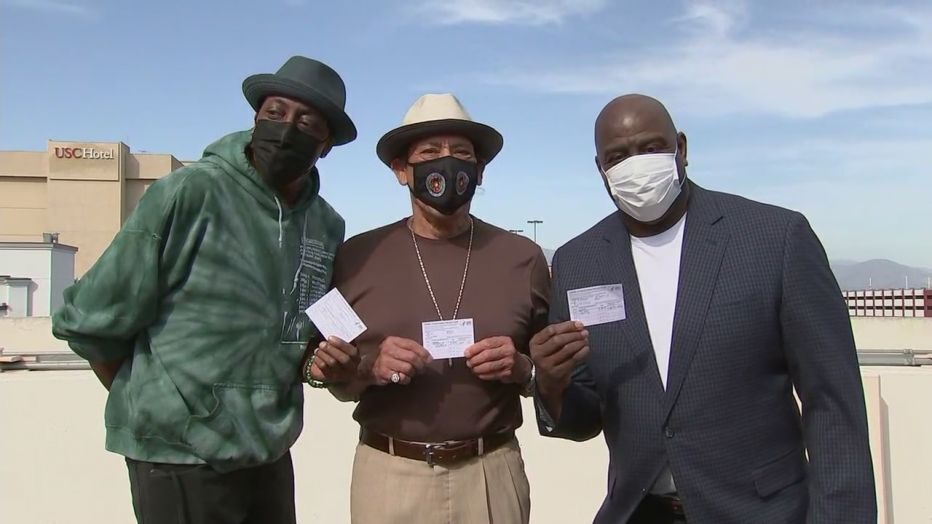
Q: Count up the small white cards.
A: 3